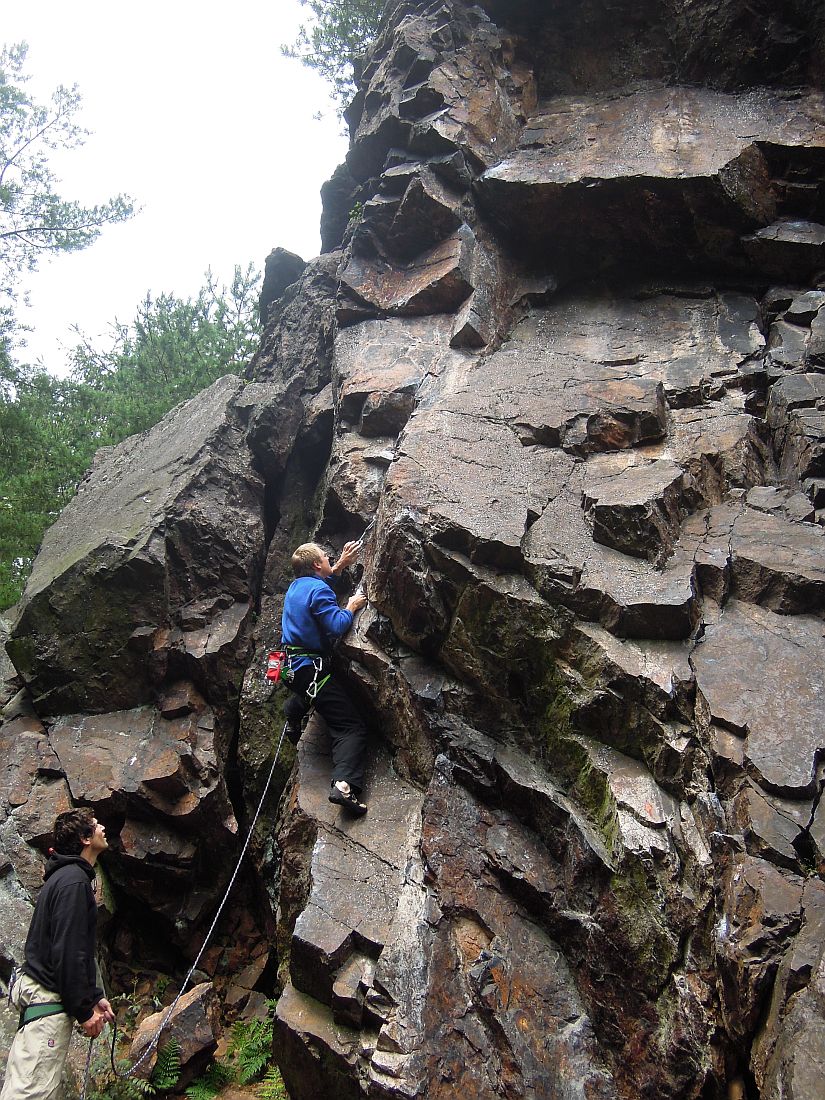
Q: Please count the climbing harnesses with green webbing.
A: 2